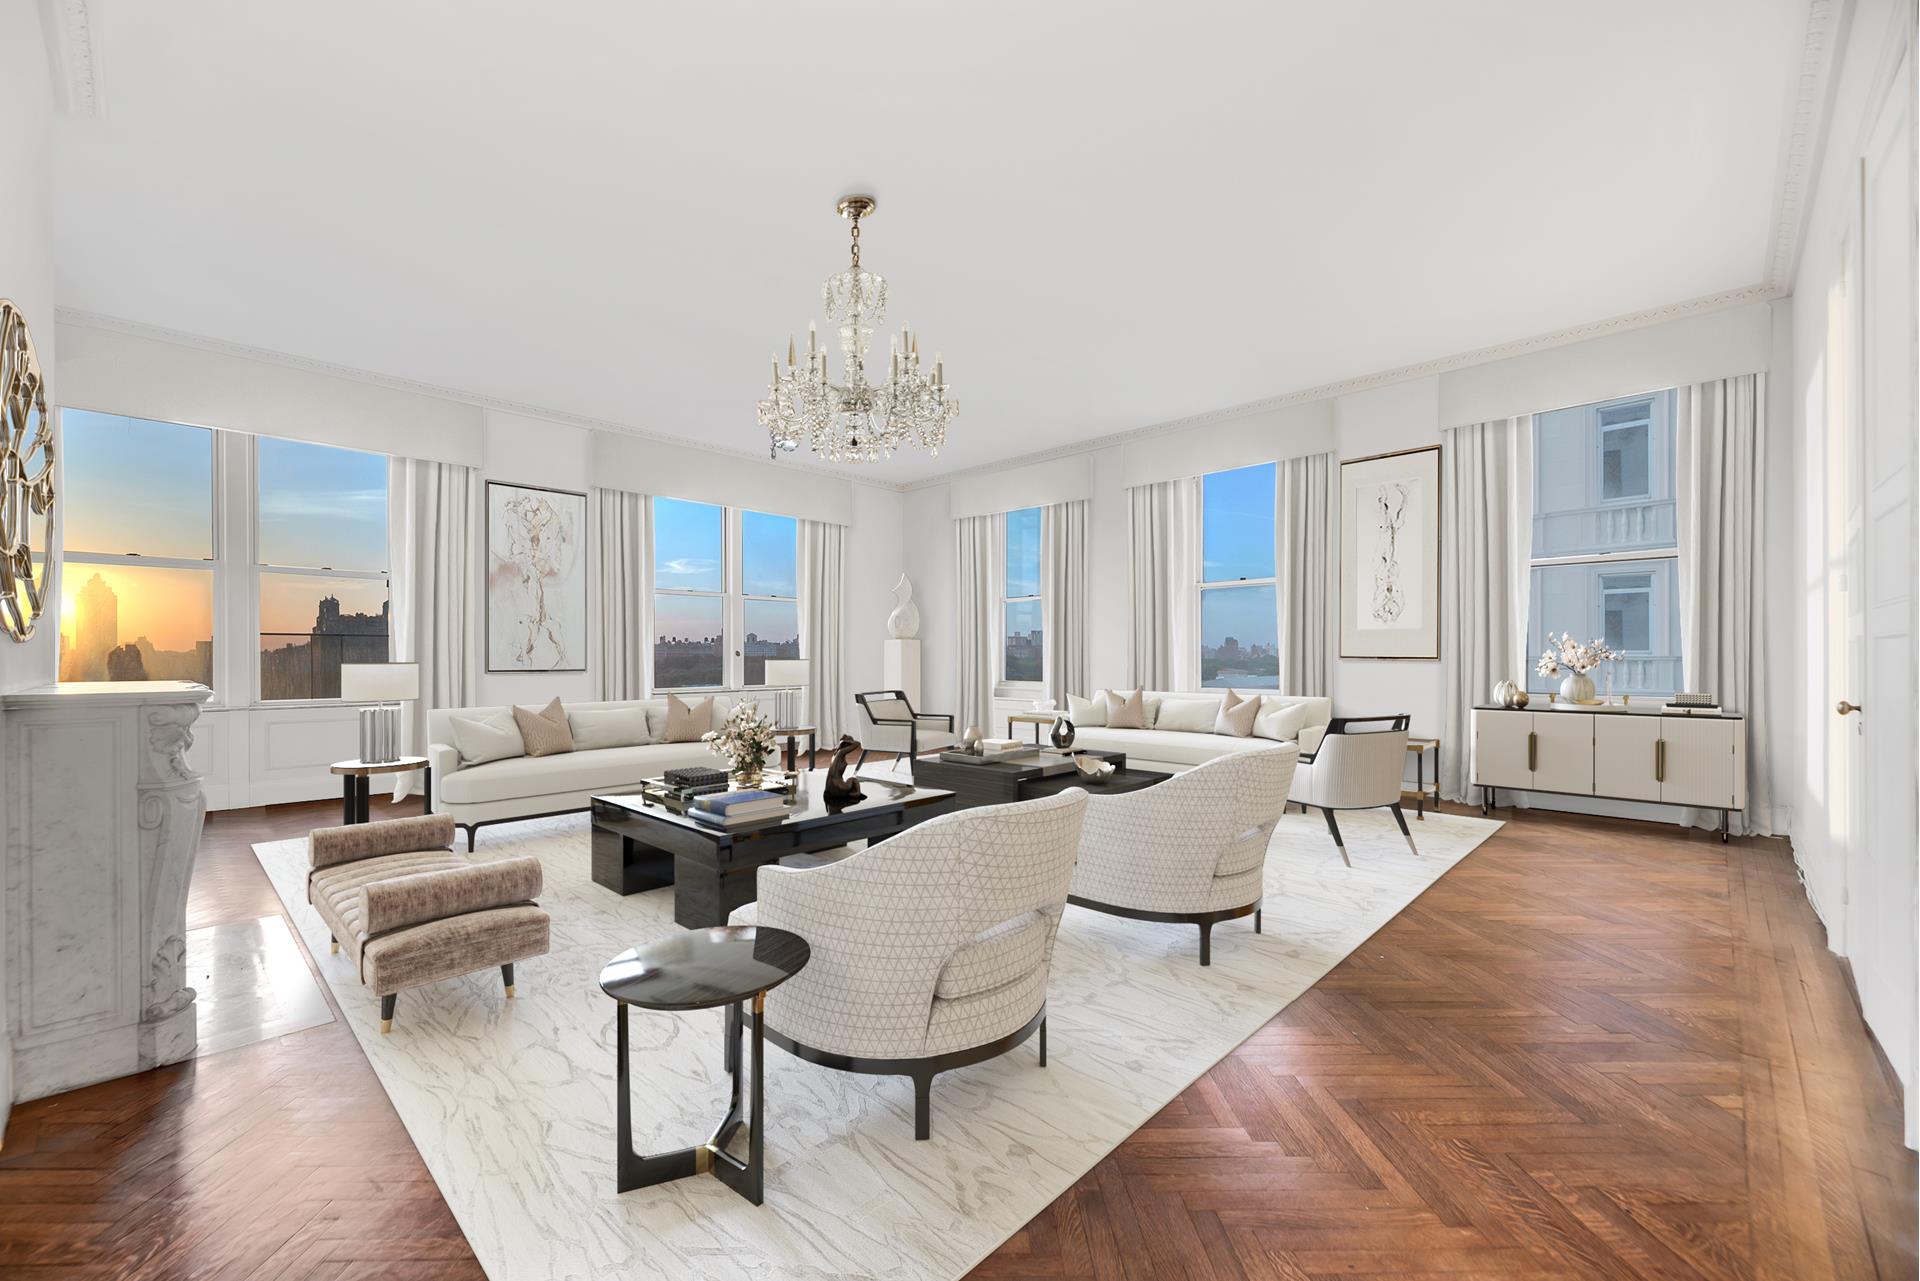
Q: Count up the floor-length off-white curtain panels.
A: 9